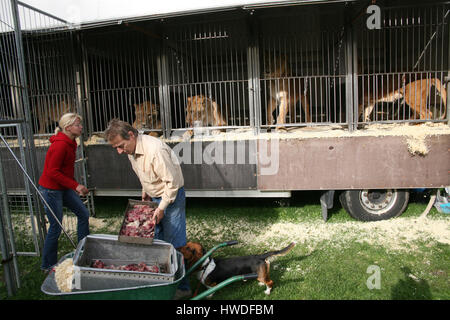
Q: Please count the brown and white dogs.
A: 1